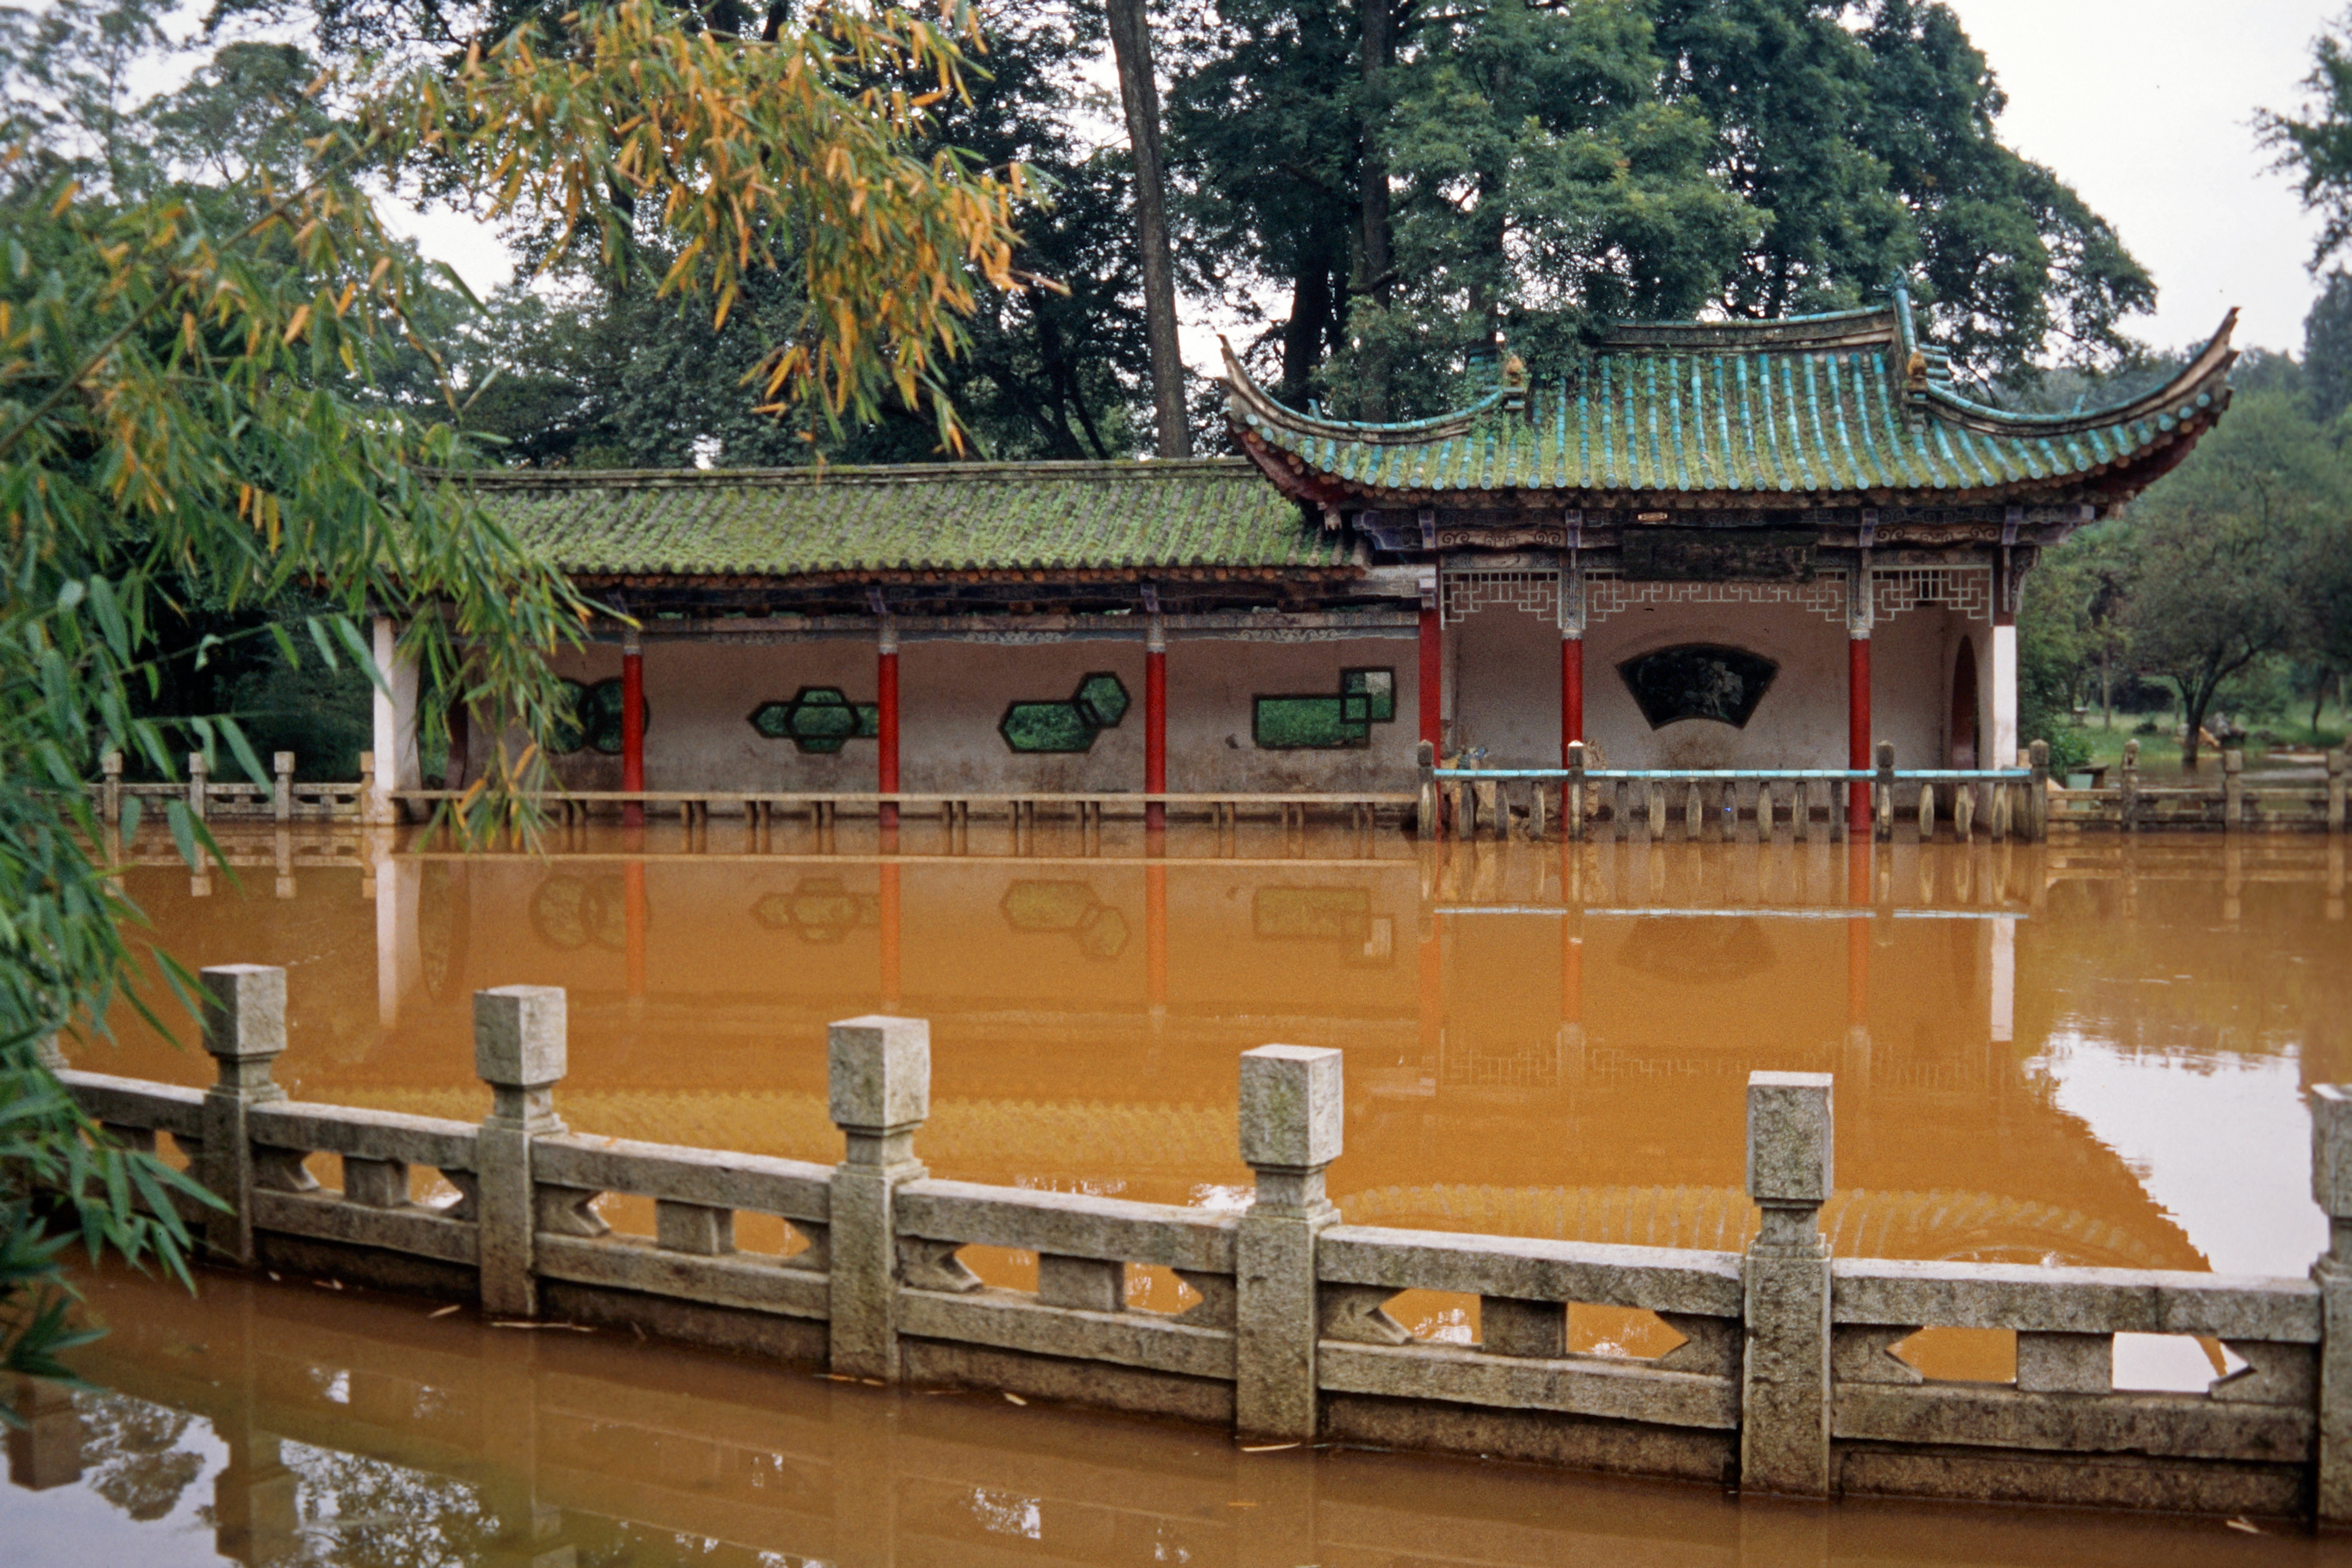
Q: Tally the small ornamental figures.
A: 2